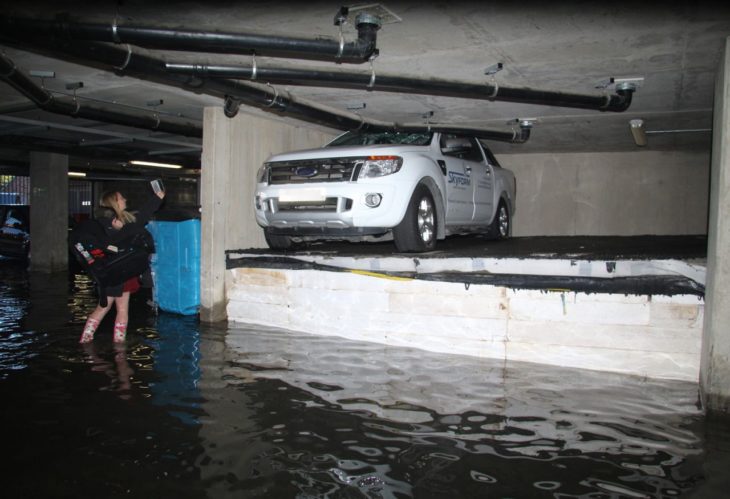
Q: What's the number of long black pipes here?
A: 4